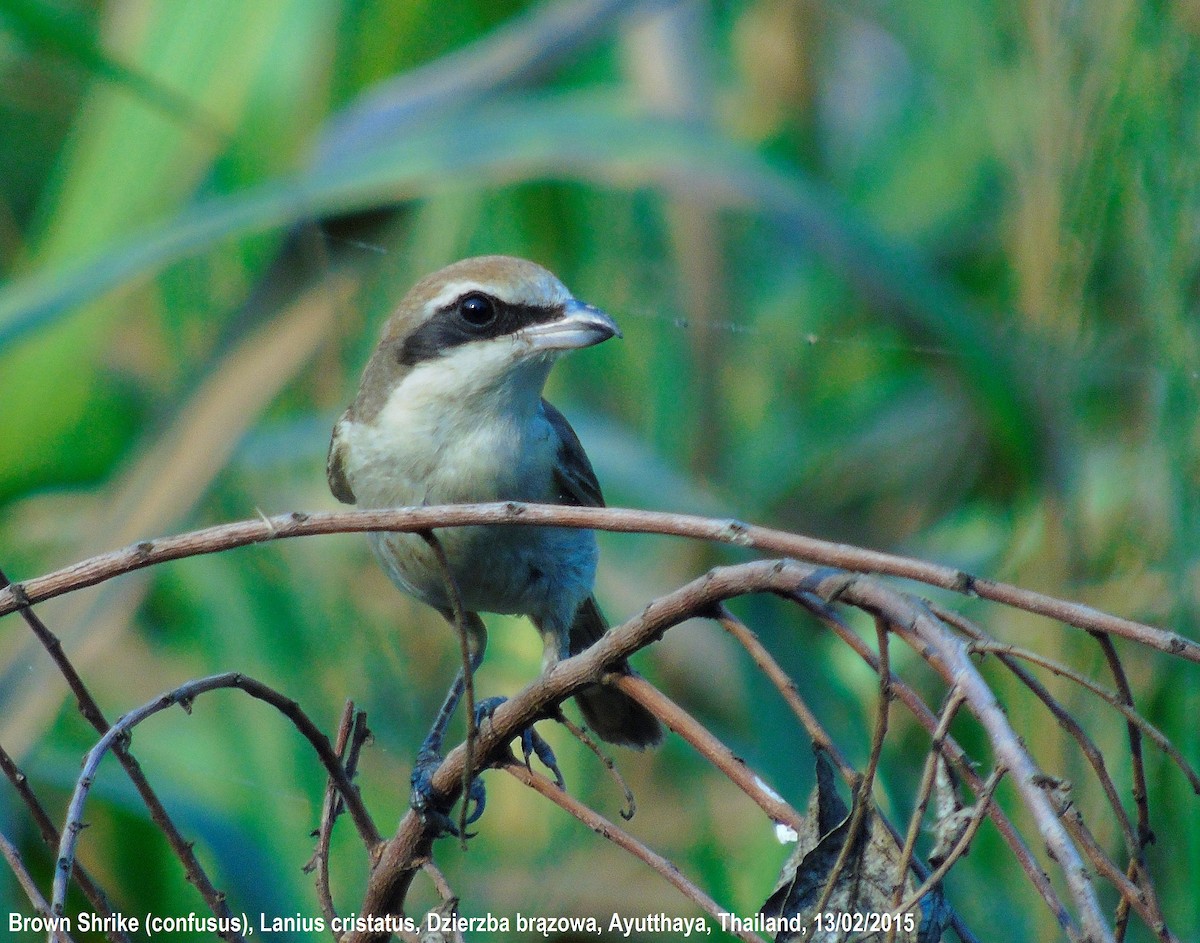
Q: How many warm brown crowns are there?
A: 1